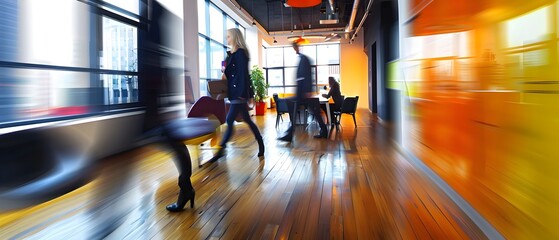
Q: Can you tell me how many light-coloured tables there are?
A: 1